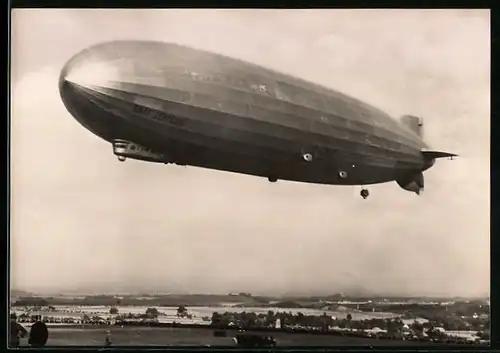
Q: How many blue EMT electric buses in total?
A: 0